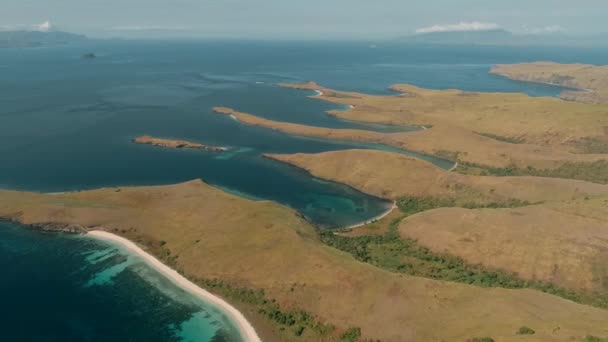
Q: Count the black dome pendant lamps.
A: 0